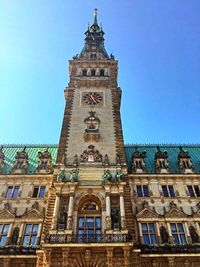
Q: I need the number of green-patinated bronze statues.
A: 4